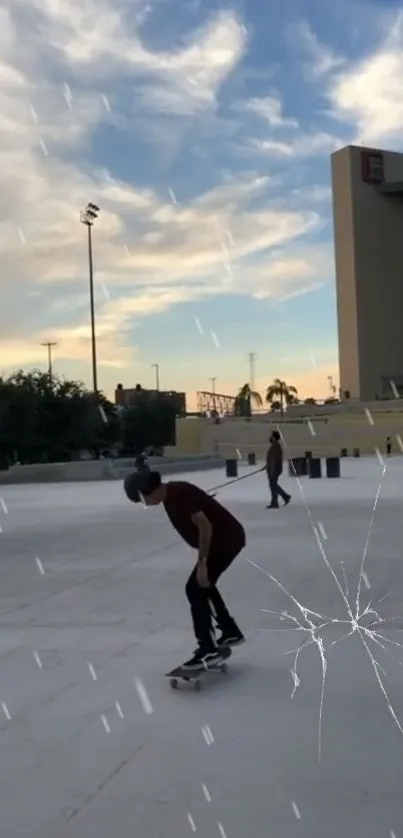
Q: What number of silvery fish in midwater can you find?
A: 0